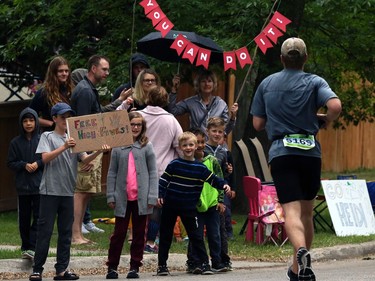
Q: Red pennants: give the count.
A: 11